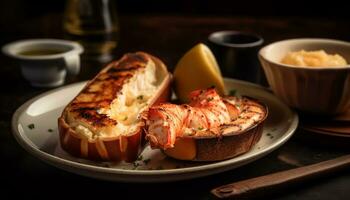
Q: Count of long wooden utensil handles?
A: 1